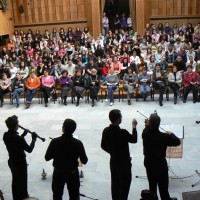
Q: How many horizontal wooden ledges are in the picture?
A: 2